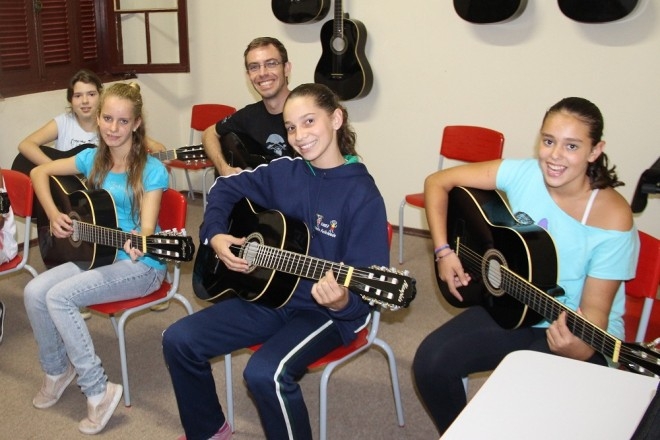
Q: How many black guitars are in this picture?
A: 9